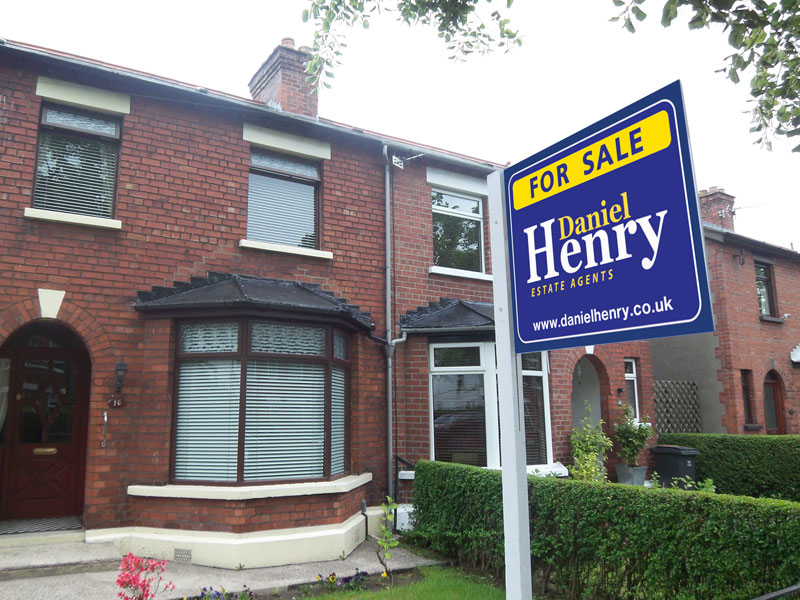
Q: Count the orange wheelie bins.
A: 0